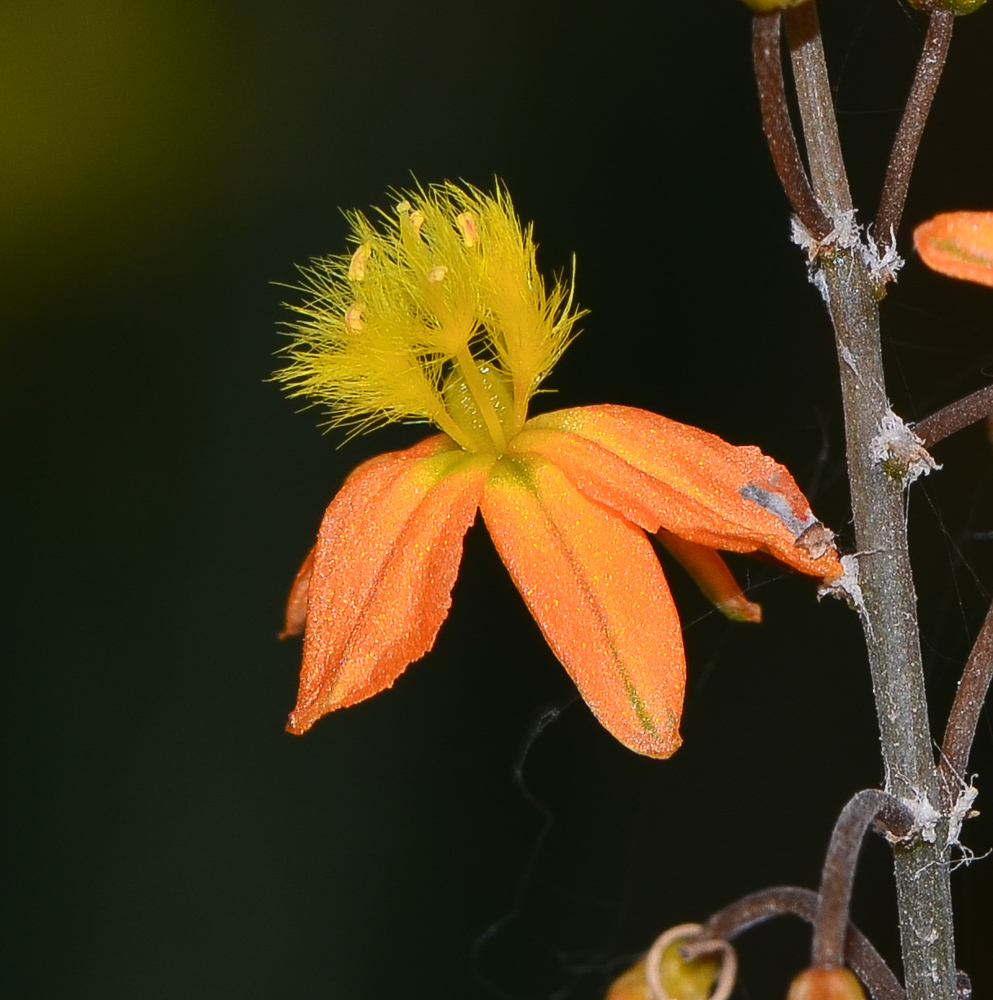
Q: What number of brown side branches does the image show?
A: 6